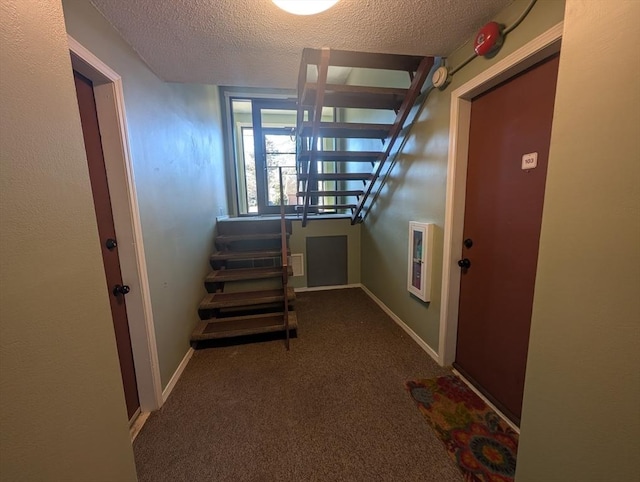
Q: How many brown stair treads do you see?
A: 12